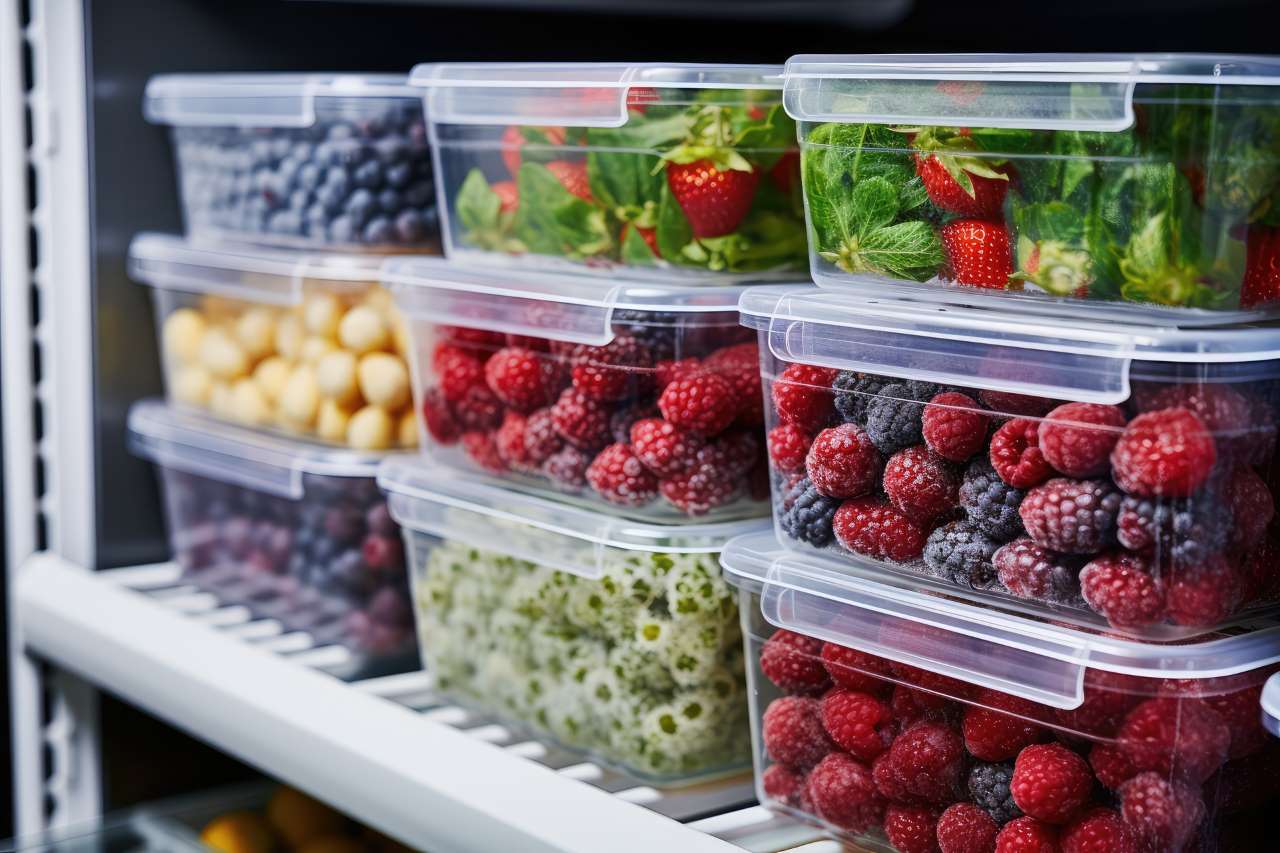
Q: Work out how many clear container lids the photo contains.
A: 9